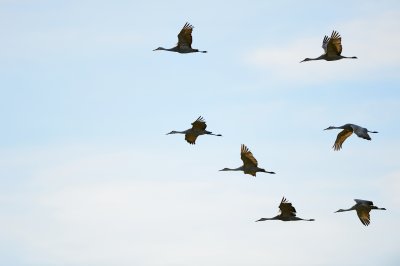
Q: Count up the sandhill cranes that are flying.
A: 7